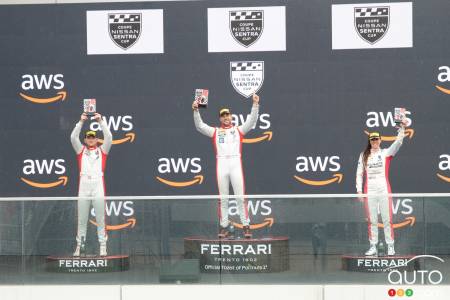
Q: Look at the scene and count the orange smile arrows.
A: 12